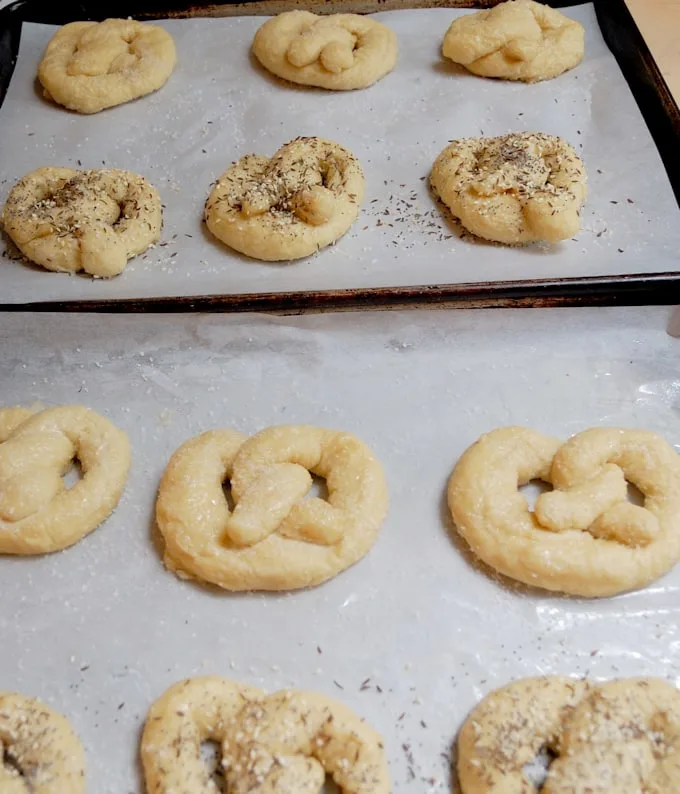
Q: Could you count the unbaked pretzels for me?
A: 12